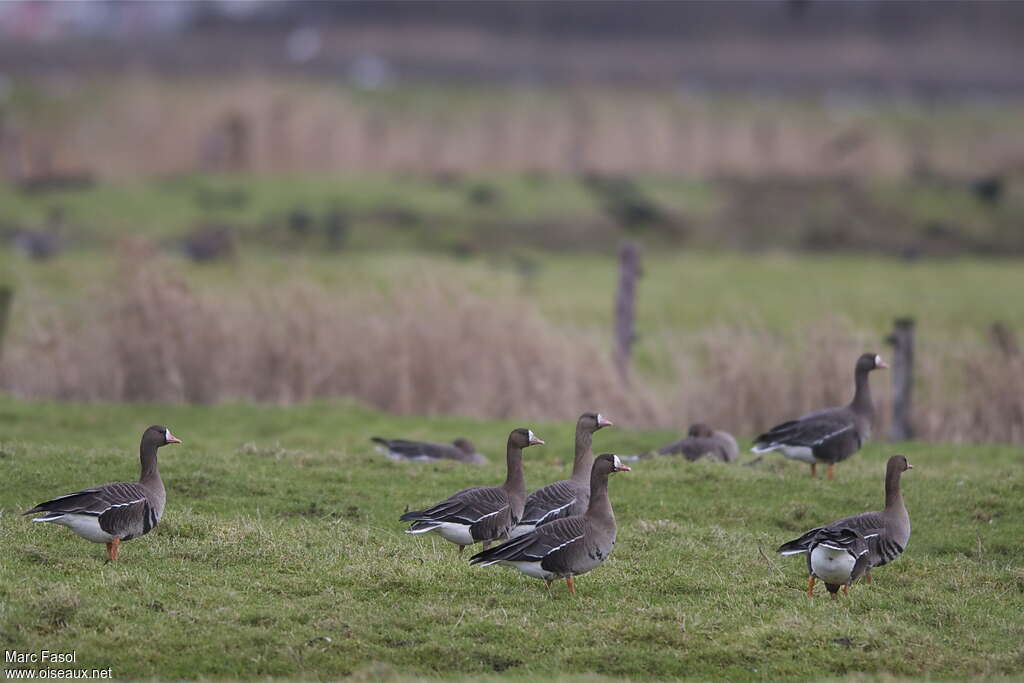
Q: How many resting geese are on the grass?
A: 2